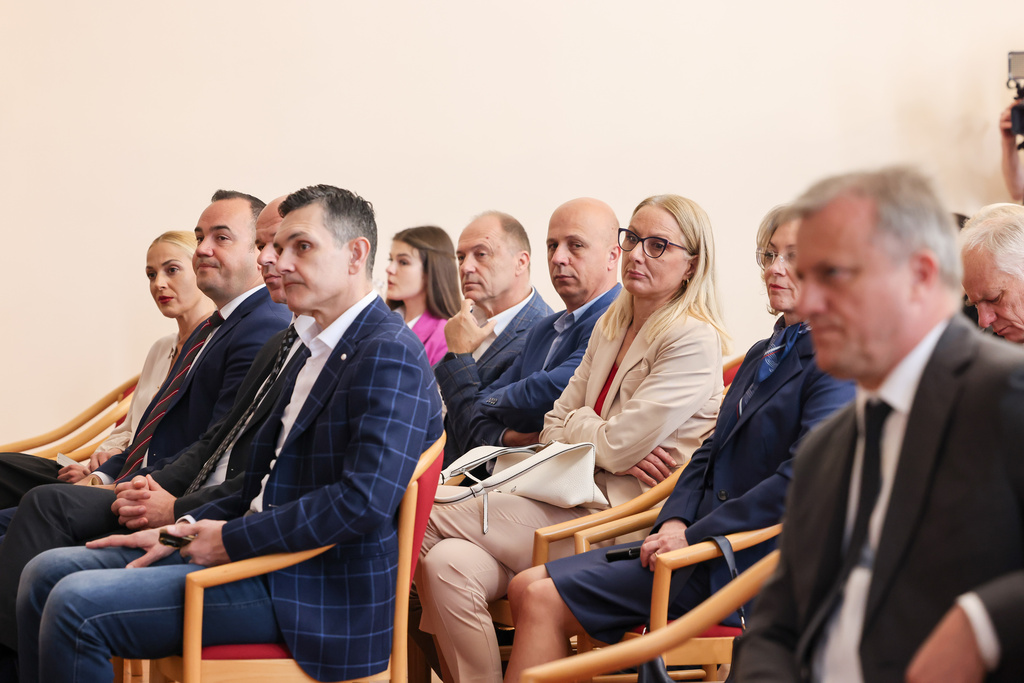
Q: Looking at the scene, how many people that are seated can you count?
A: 11